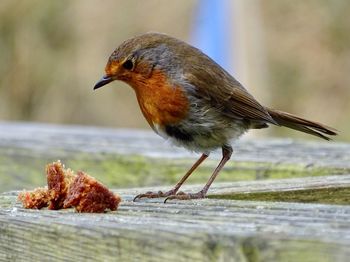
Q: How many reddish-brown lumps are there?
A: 3